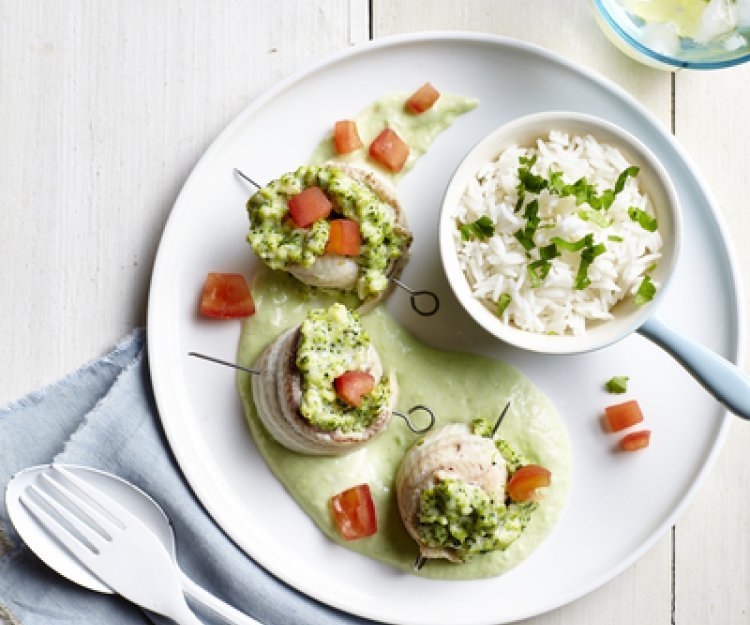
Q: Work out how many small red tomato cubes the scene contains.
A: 11